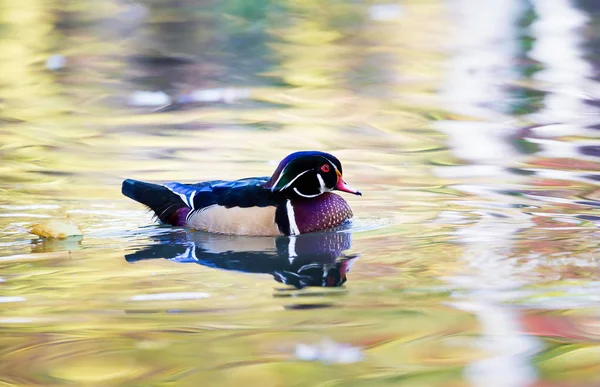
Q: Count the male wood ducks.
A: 1